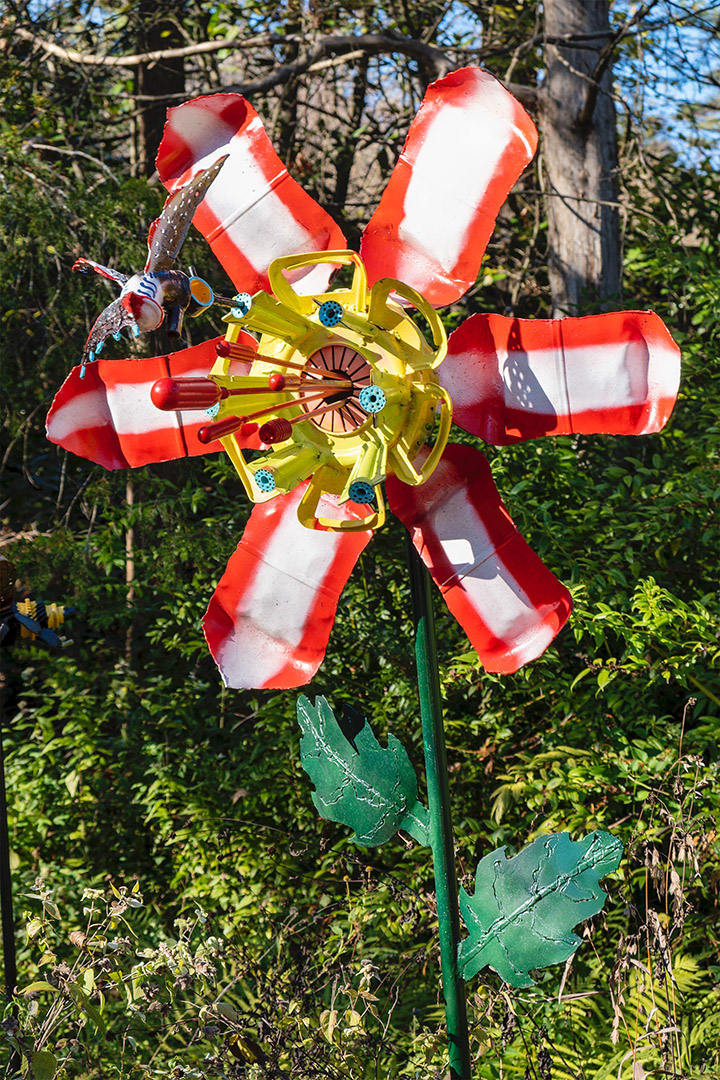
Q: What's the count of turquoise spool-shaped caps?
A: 6